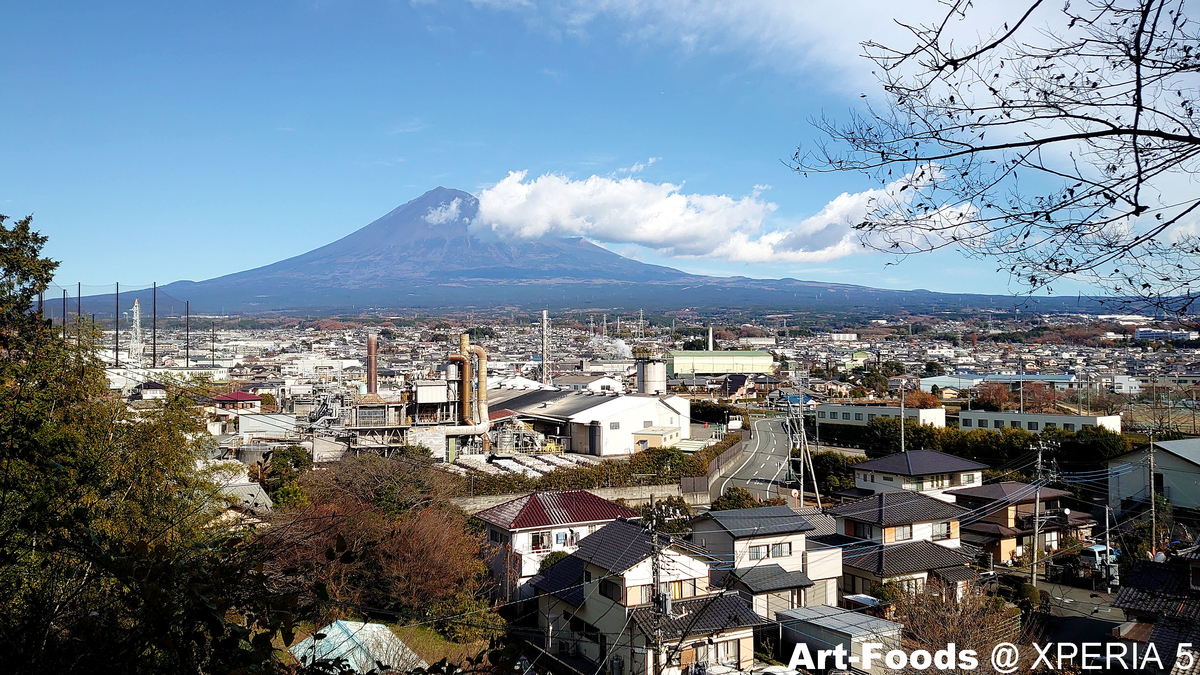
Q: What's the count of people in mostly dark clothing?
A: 0